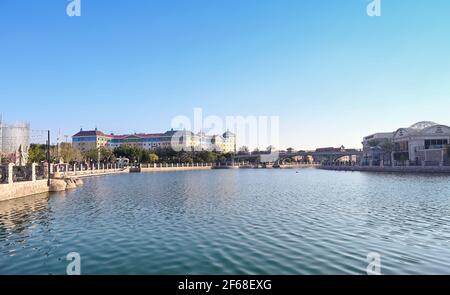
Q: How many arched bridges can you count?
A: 1